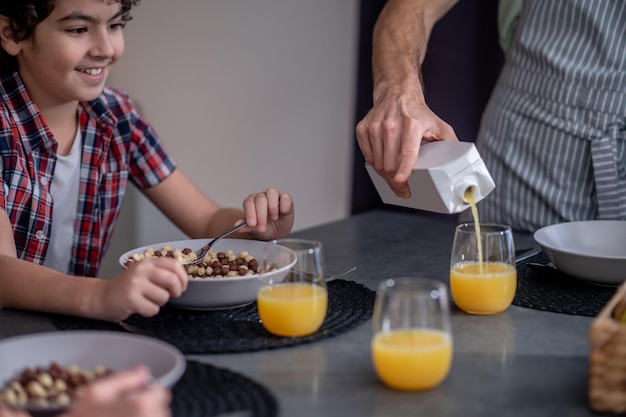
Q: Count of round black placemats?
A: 3